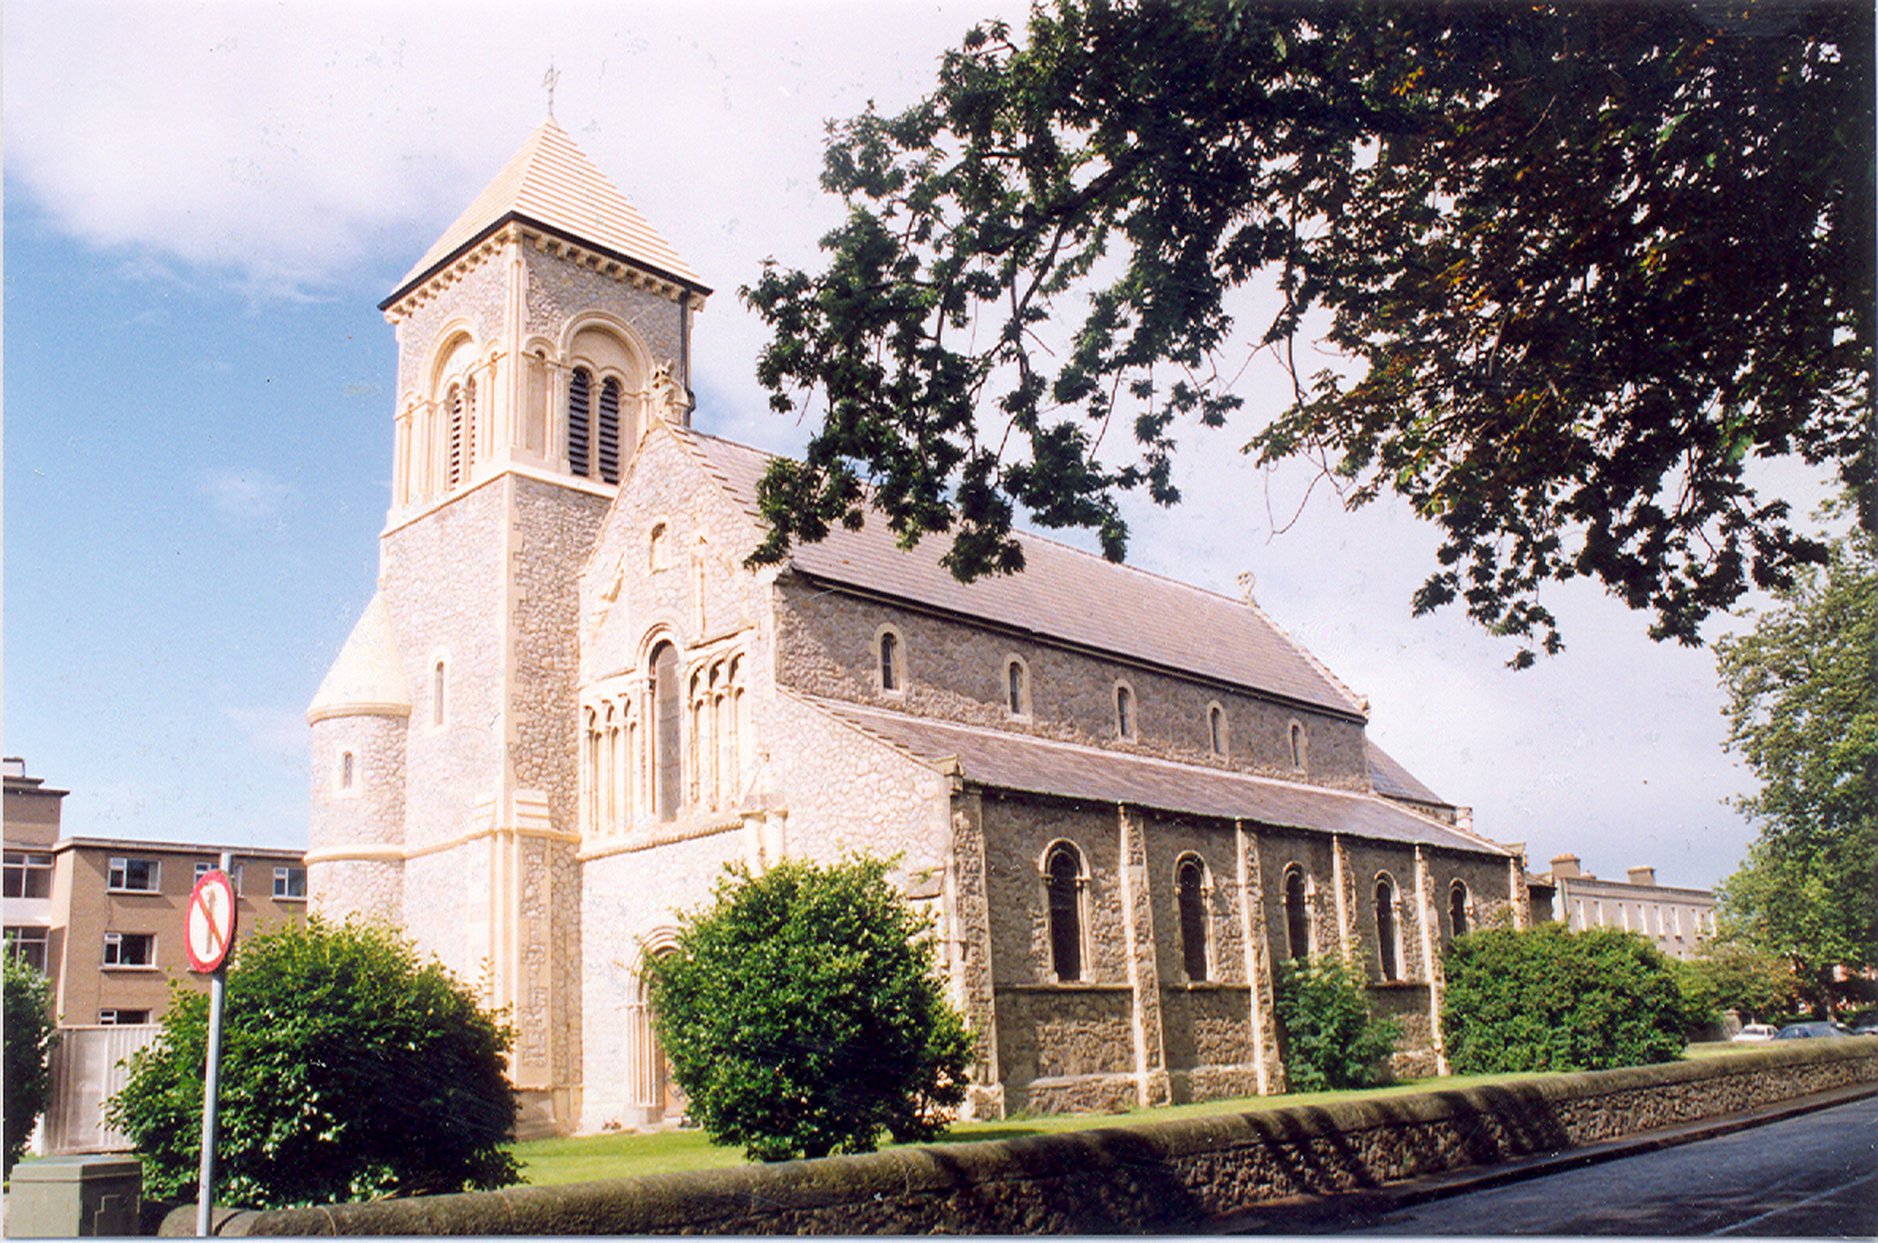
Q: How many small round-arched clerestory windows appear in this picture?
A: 5